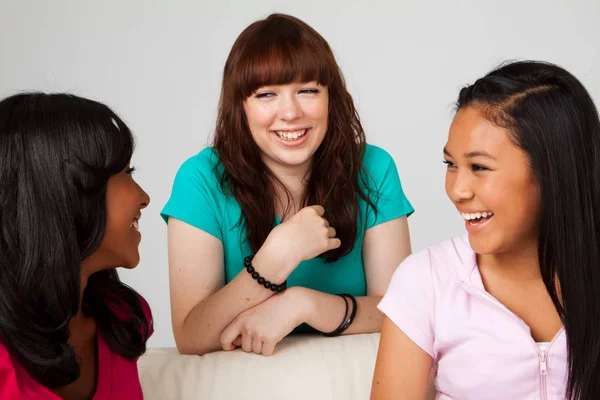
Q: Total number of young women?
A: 3